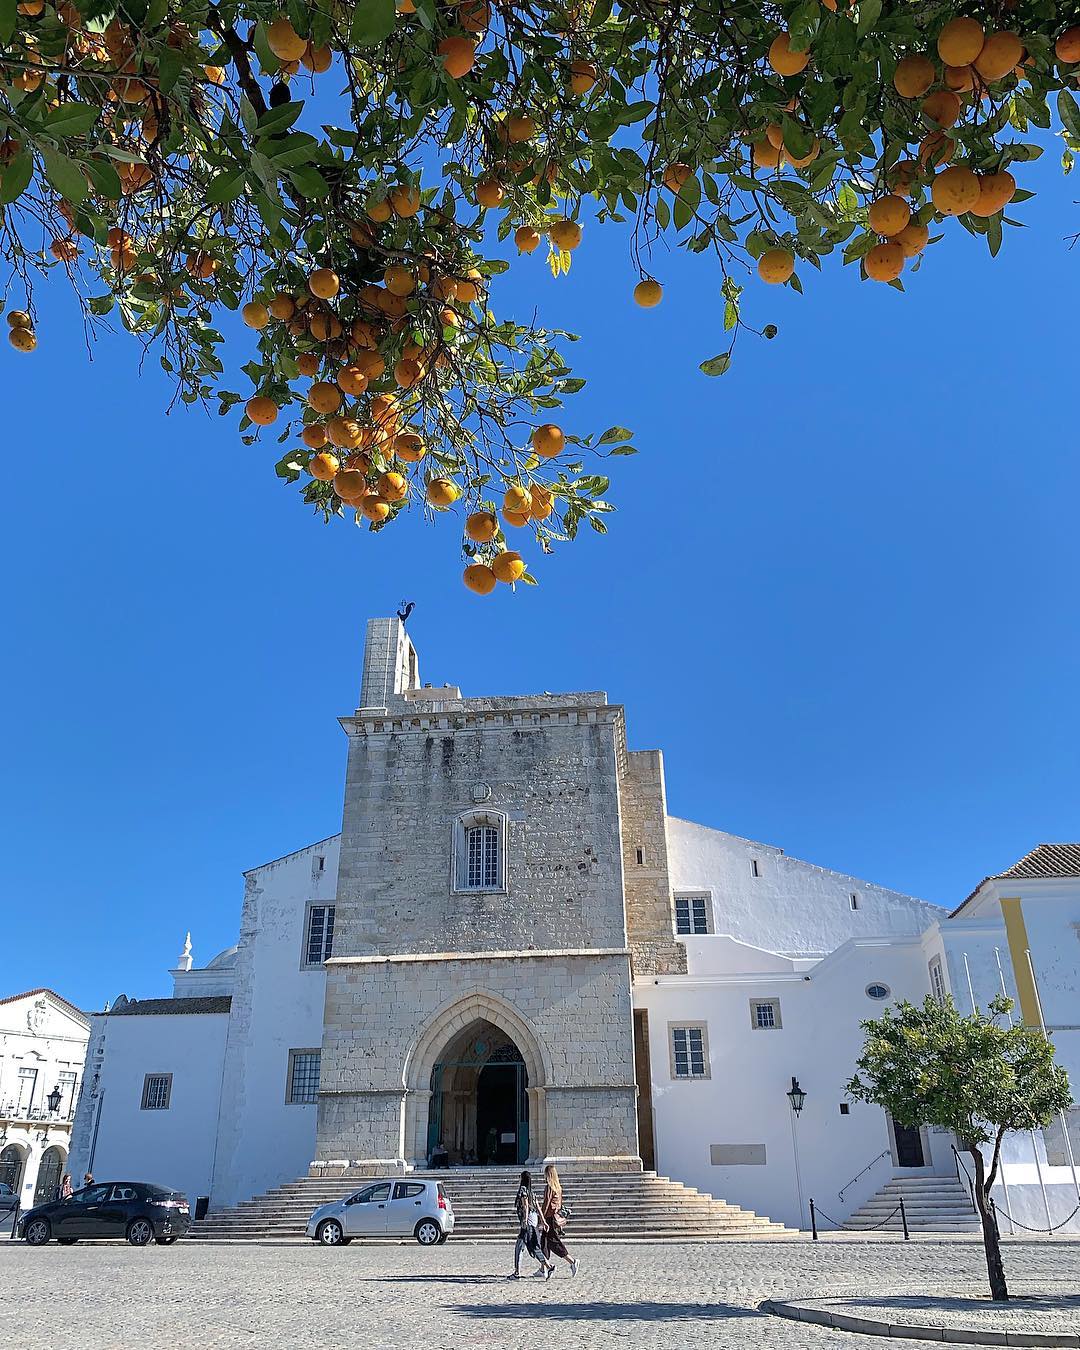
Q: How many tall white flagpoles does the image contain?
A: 3